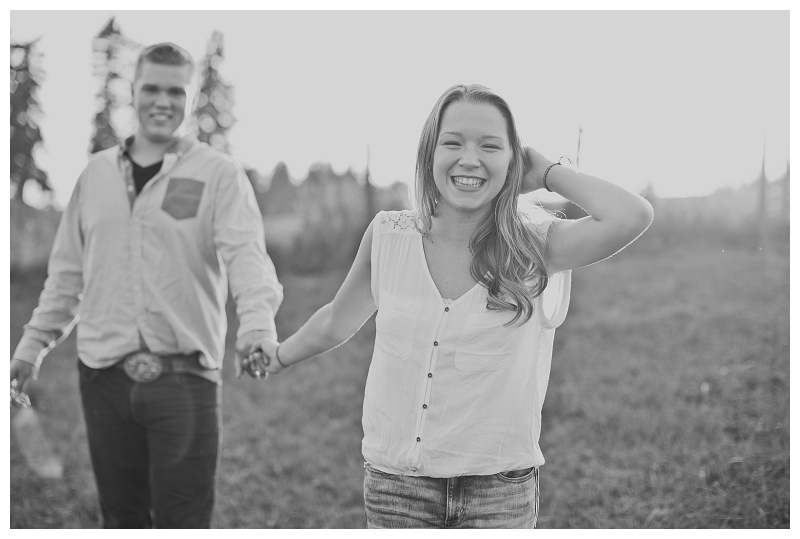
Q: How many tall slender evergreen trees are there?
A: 3